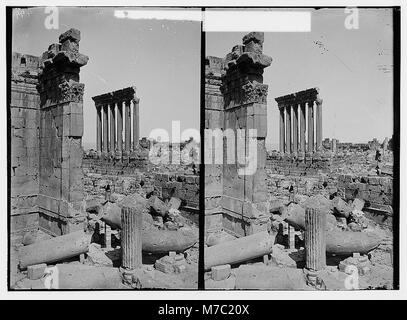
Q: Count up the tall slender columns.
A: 12